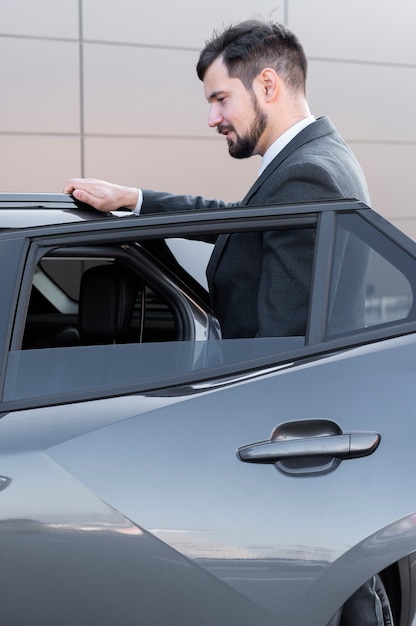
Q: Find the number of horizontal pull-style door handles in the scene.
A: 1